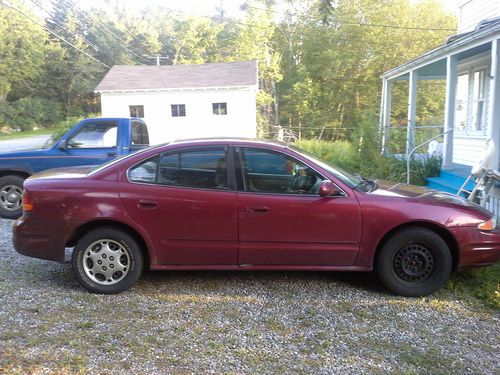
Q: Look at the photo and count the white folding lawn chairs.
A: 1